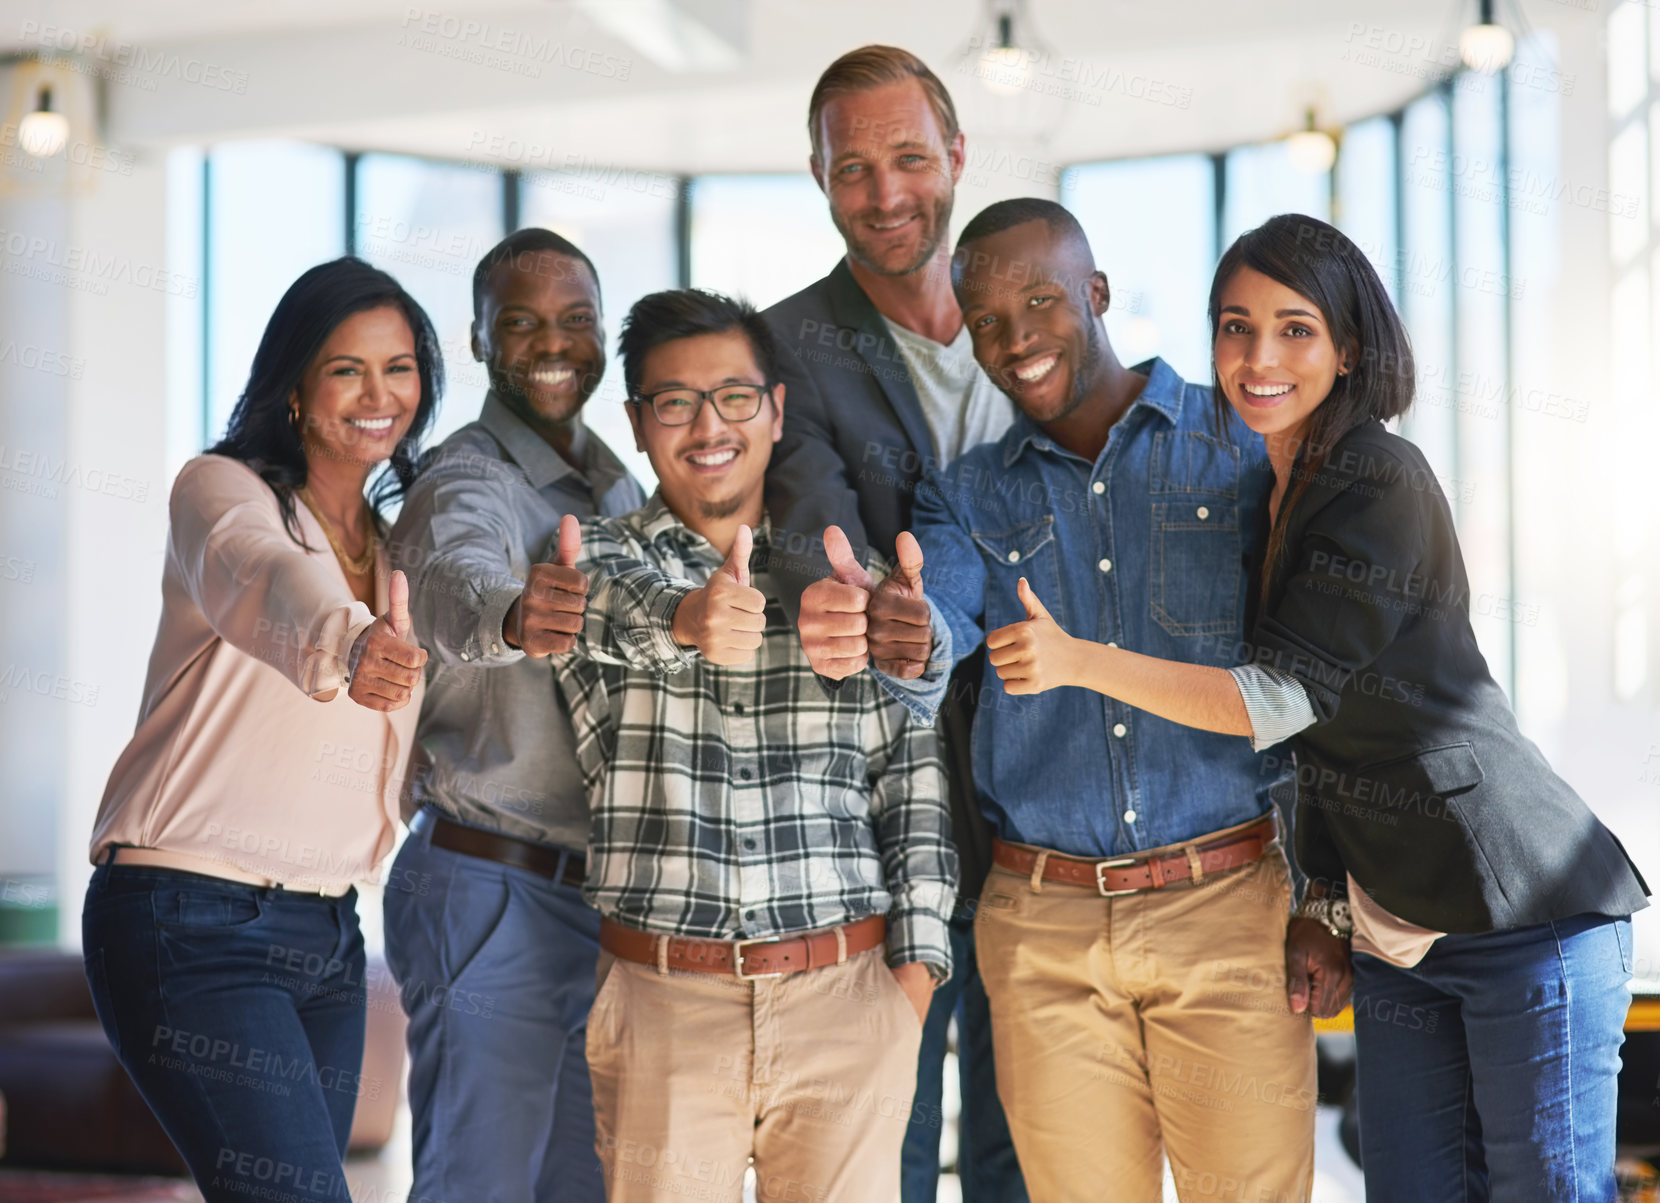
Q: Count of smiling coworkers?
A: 6